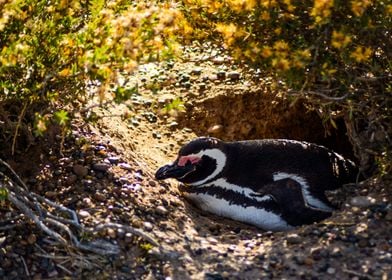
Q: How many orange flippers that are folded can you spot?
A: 0